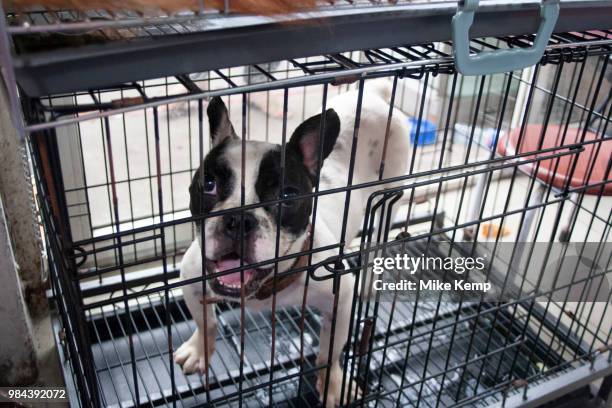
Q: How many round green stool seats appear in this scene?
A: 0